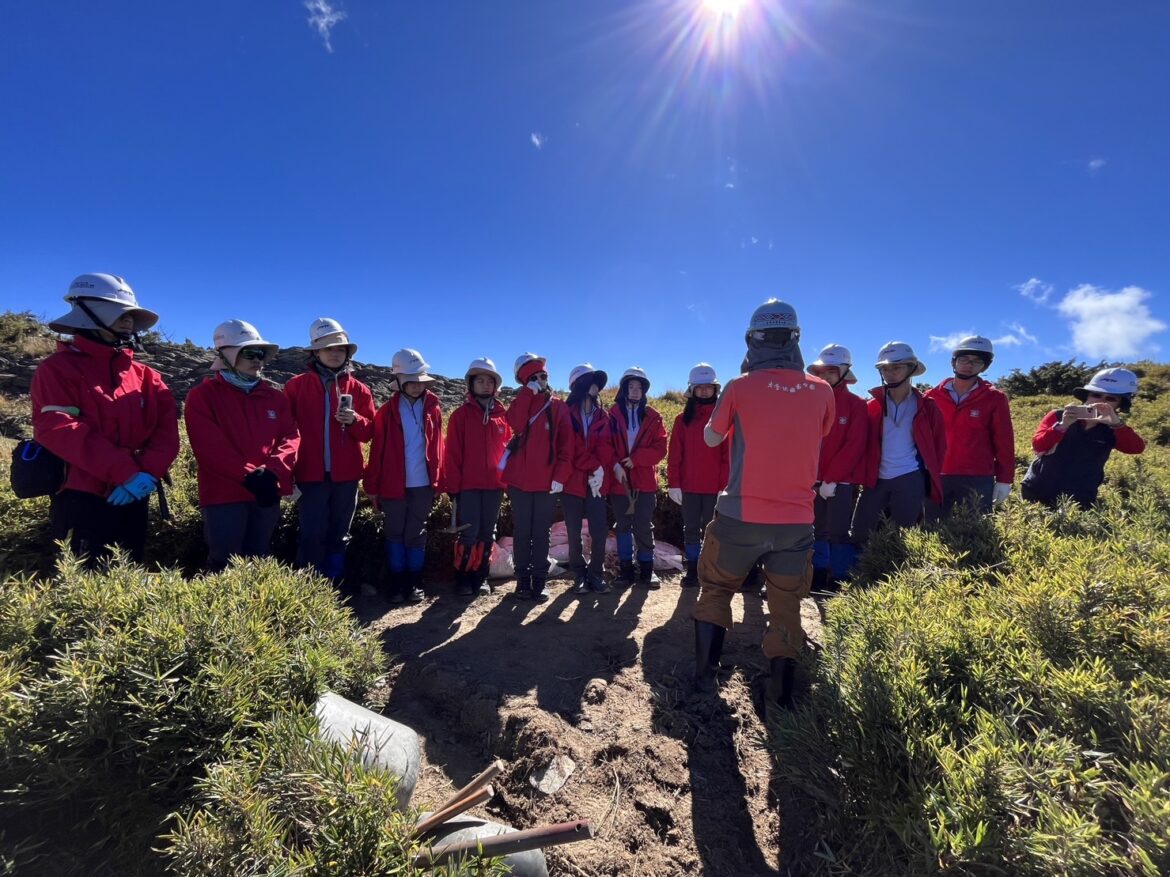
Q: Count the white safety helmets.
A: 14